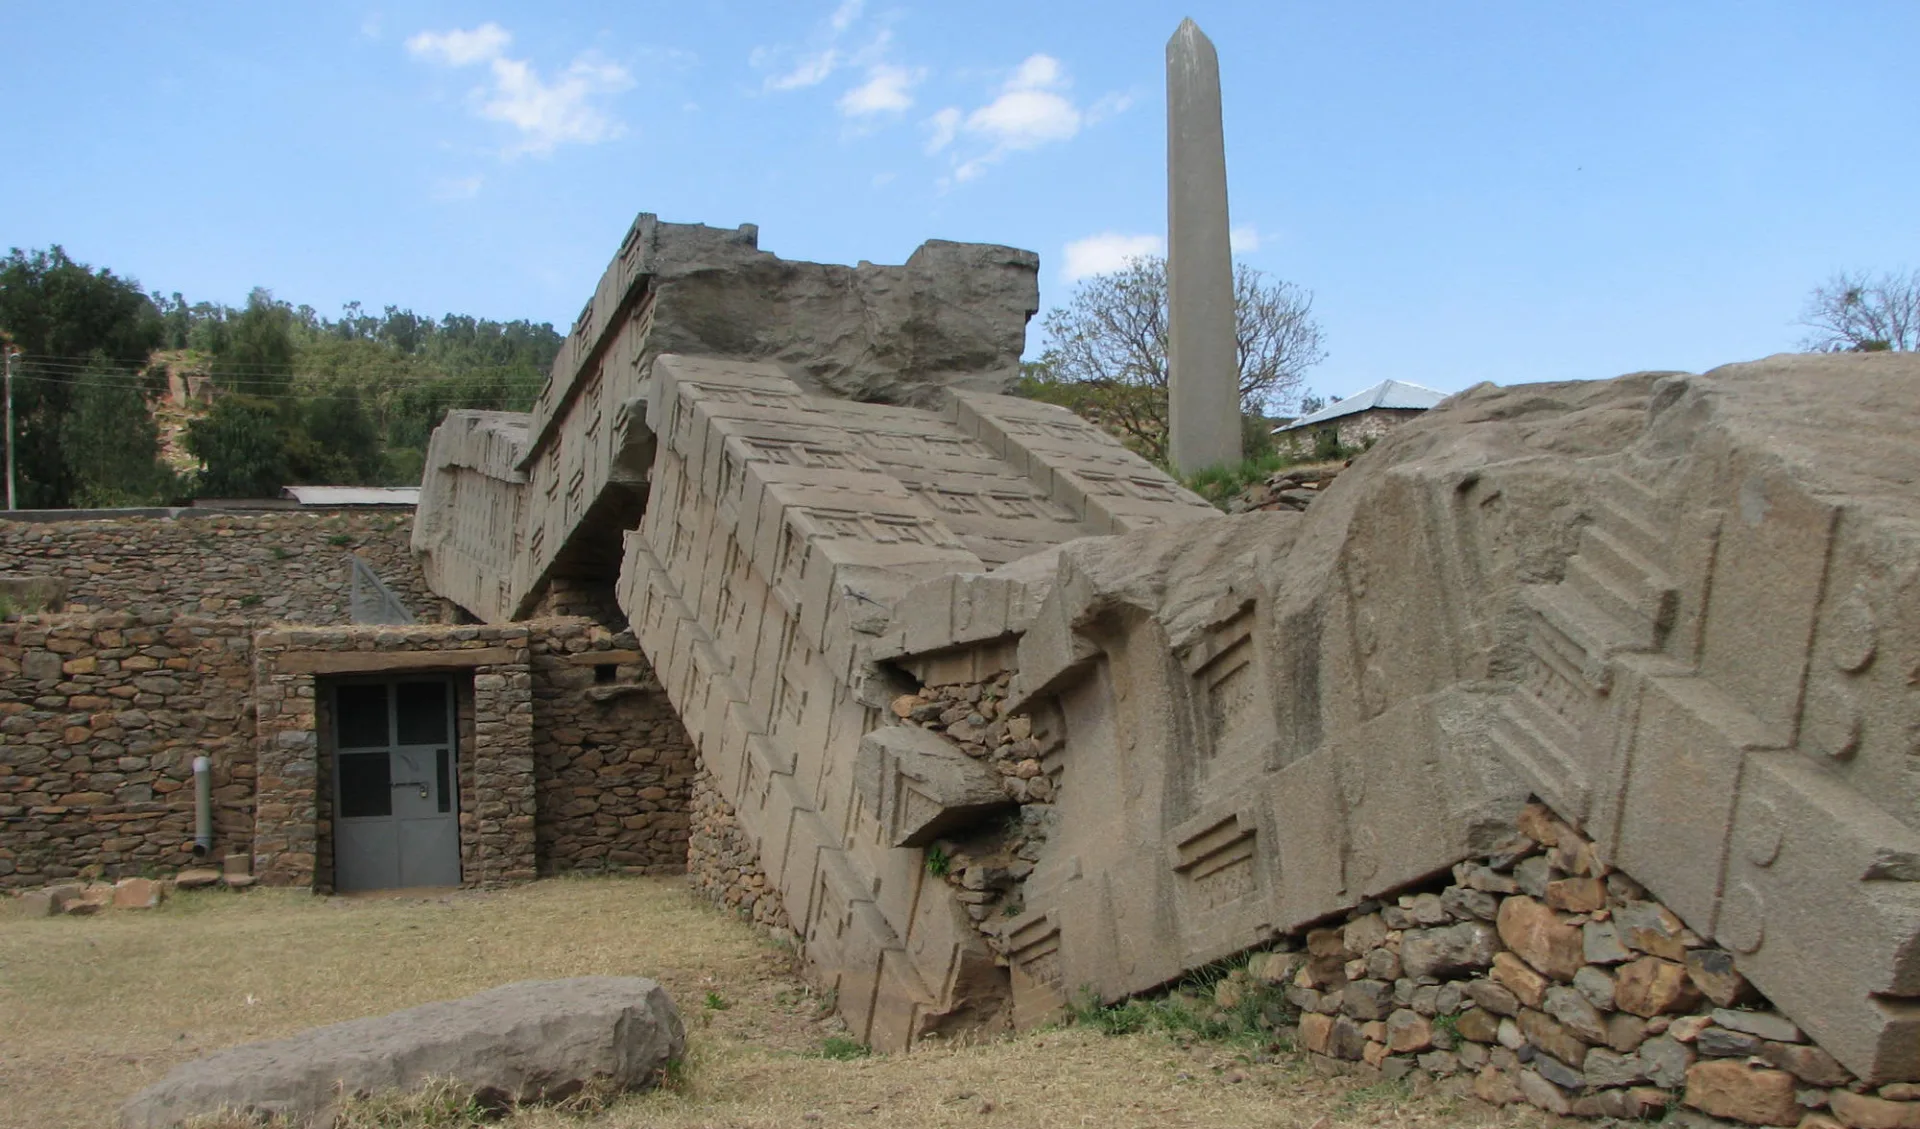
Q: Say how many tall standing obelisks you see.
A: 1